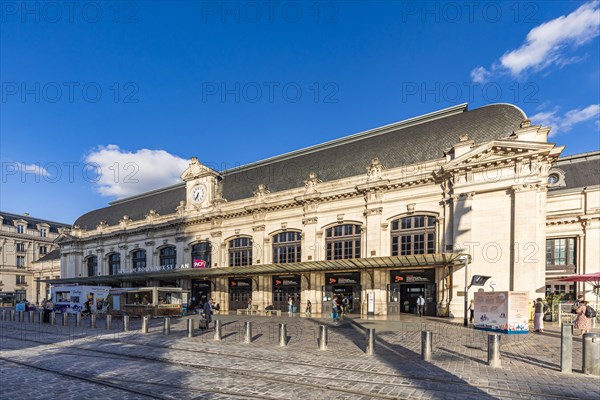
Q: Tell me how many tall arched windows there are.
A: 9